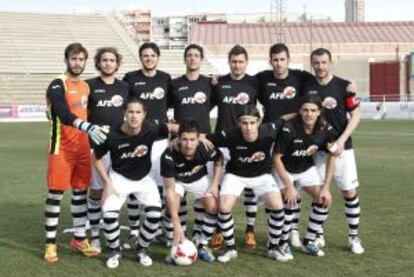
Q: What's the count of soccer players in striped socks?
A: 11